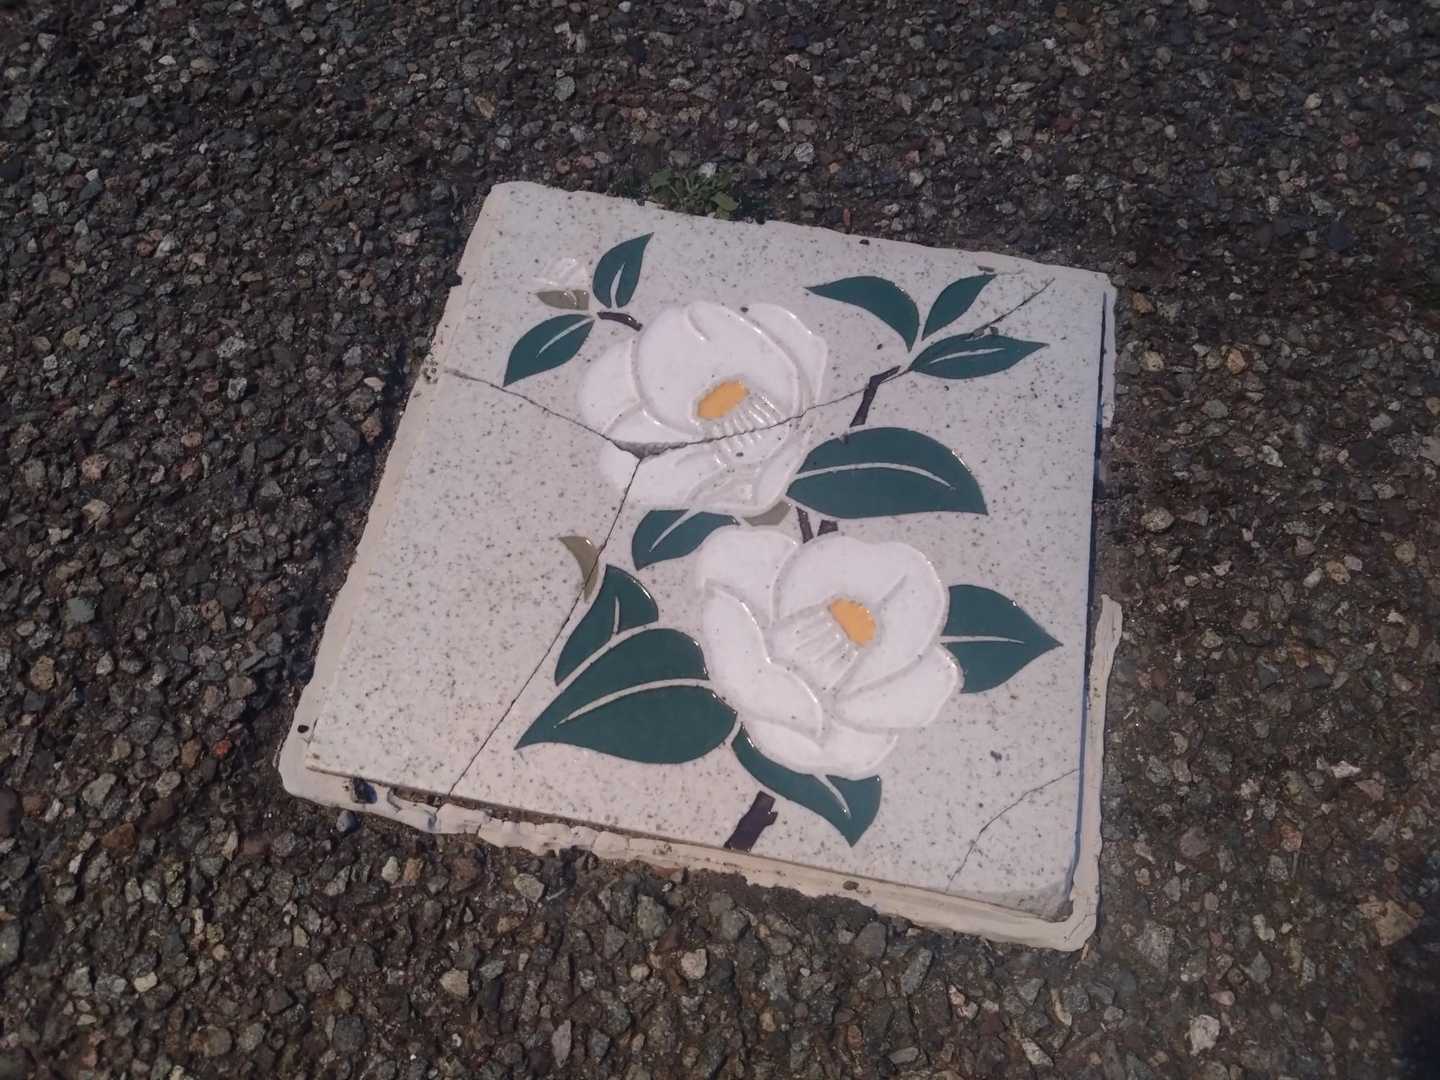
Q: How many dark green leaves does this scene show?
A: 11